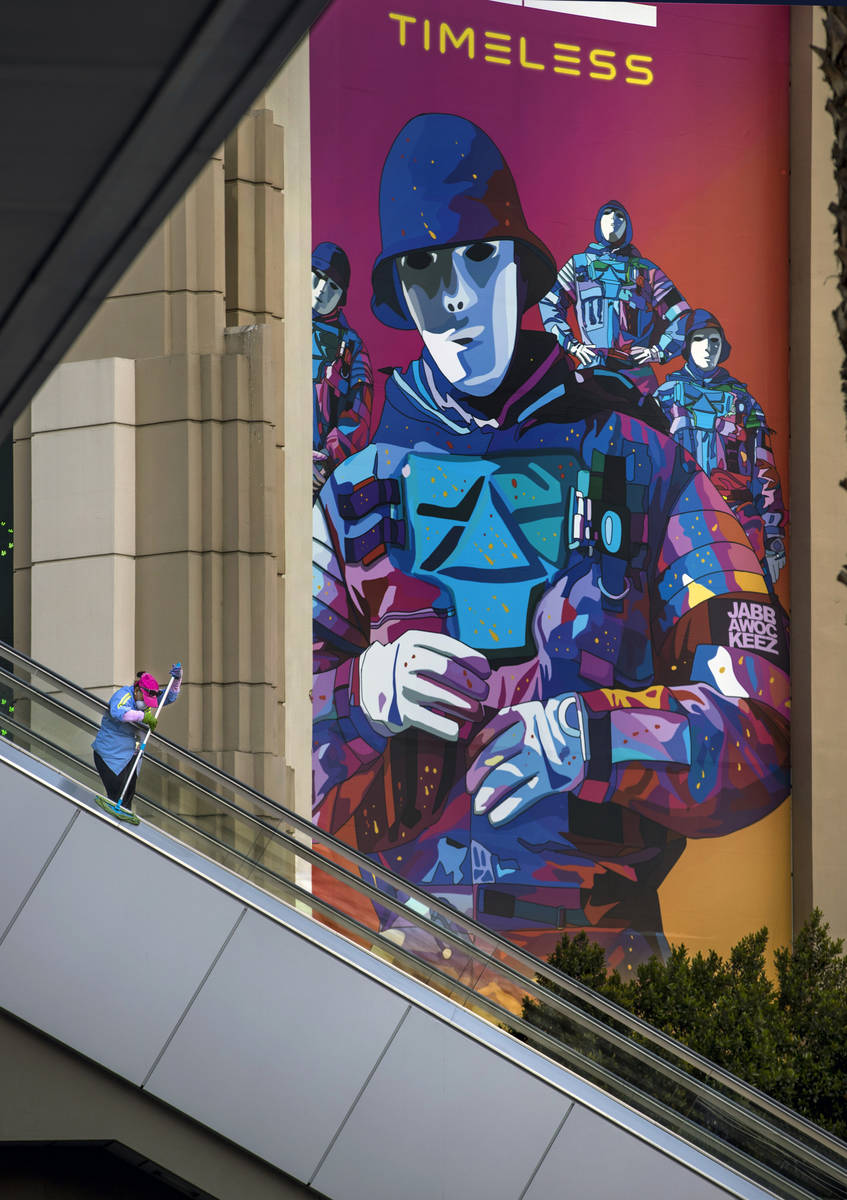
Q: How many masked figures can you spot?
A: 4